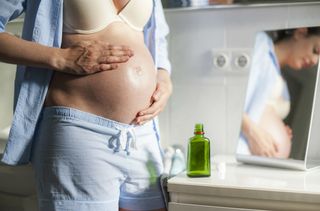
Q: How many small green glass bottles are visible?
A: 1